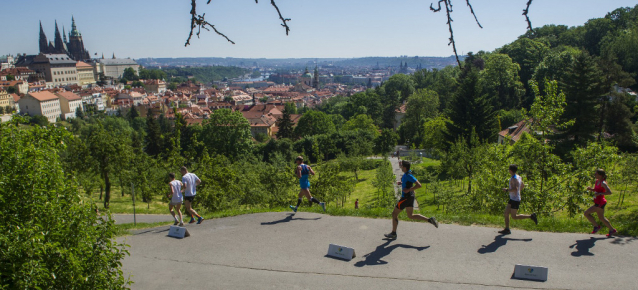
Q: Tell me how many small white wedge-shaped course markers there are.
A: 3